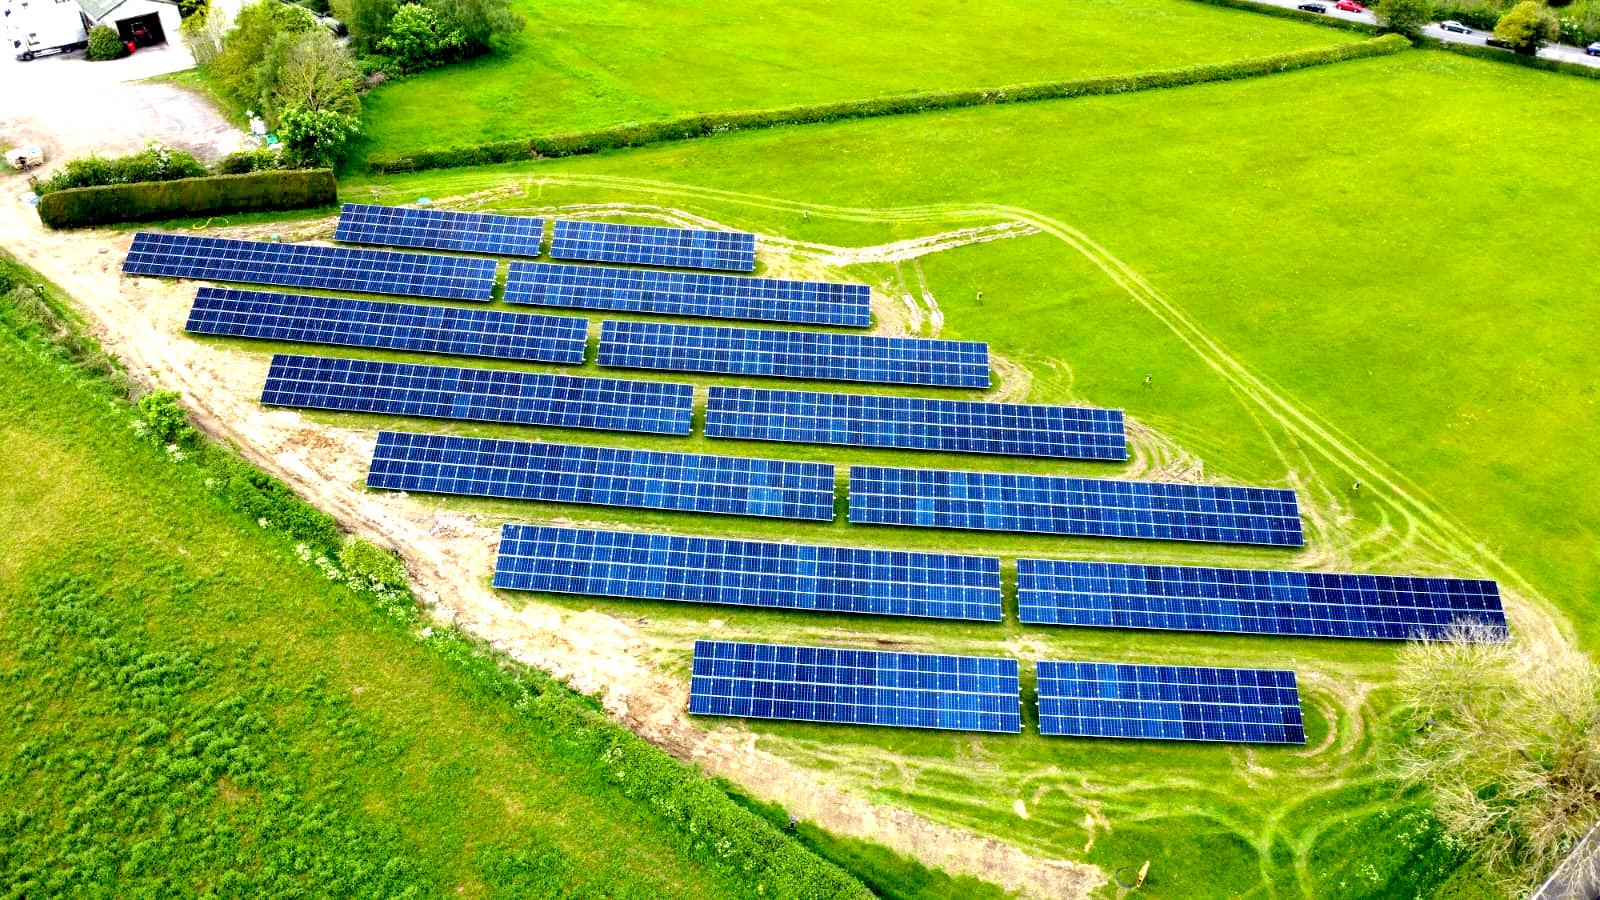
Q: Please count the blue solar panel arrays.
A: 14